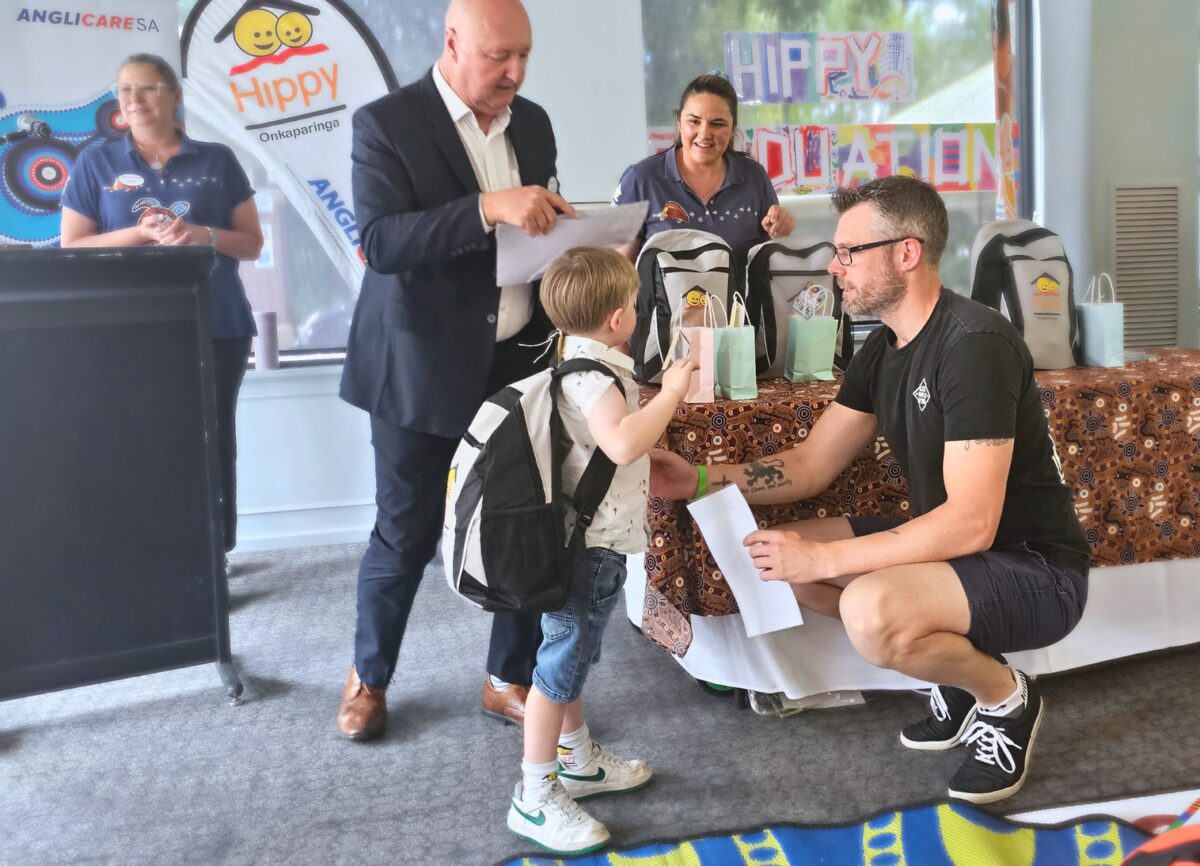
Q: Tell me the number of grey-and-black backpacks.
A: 4